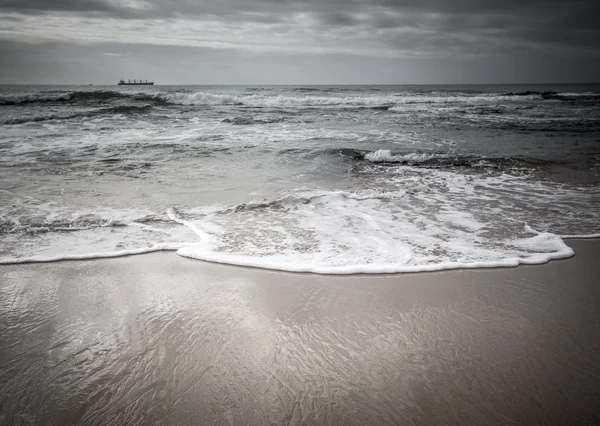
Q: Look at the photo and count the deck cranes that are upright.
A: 4